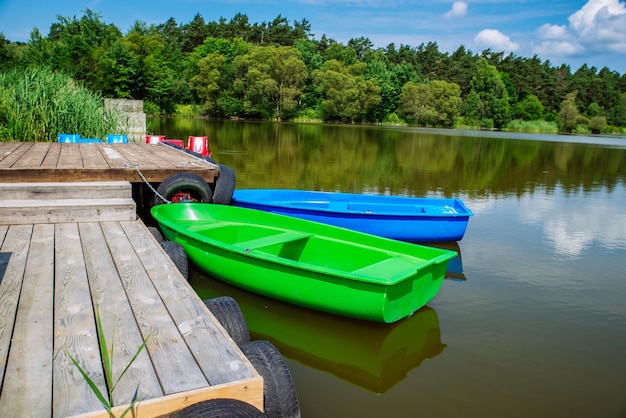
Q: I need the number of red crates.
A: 2